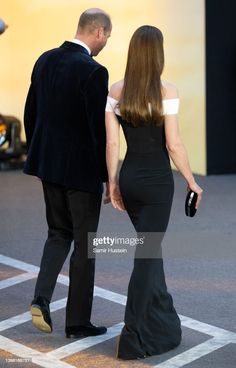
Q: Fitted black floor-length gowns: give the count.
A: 1